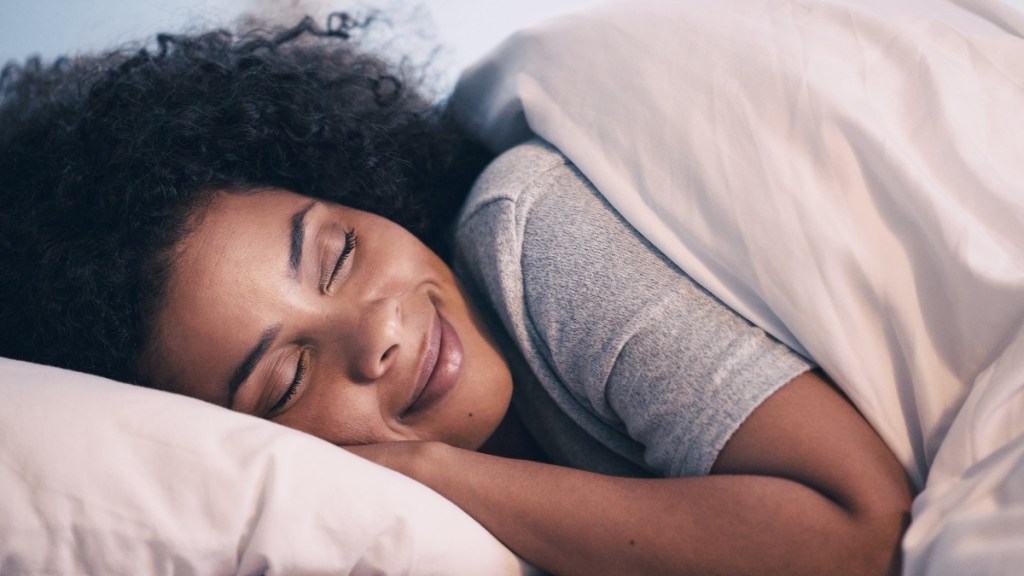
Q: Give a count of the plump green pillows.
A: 0